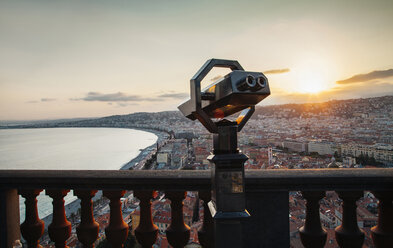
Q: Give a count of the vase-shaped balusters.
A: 10